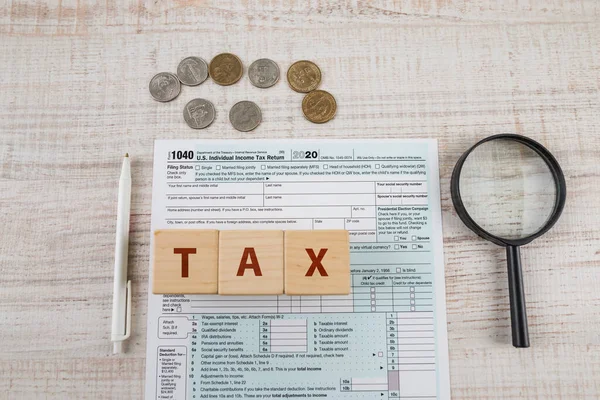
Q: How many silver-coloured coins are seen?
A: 5